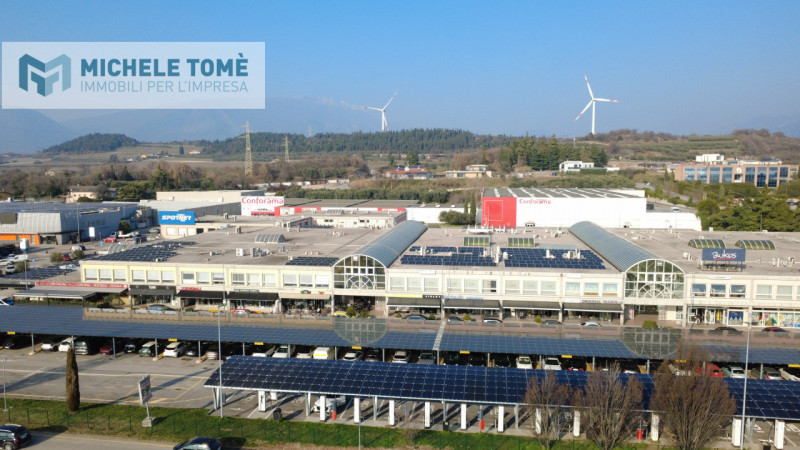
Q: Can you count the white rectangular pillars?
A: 12